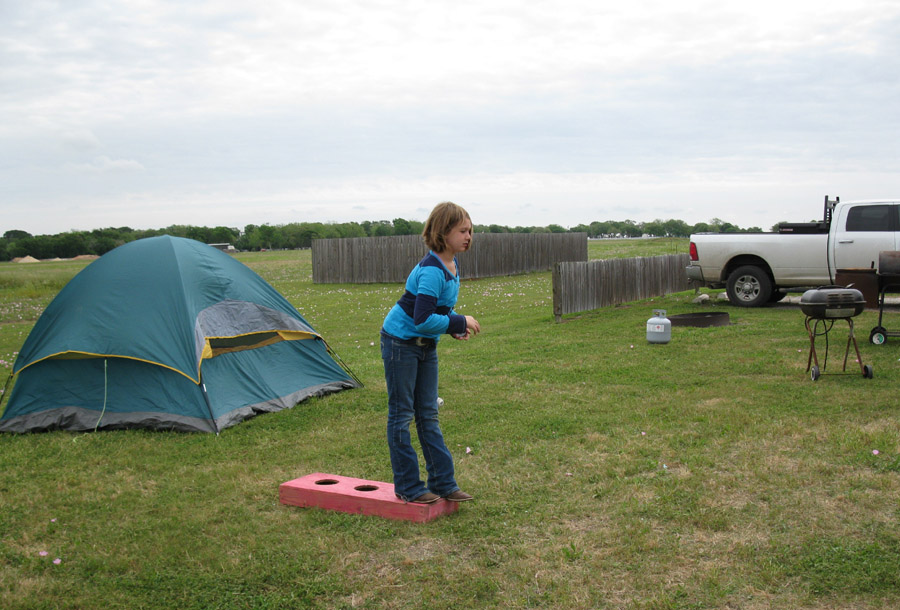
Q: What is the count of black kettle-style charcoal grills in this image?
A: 1